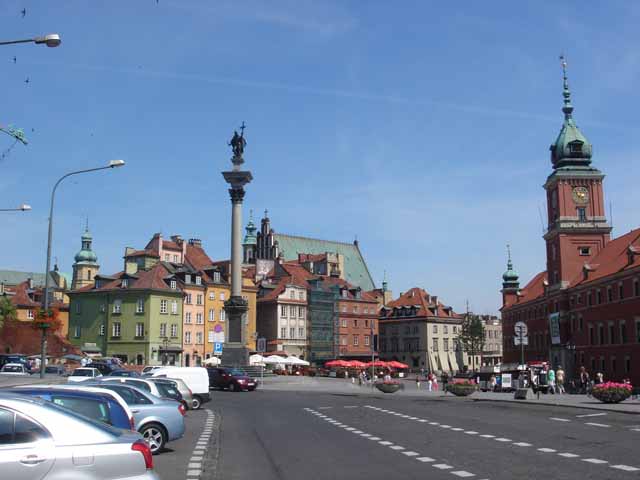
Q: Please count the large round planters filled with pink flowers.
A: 3